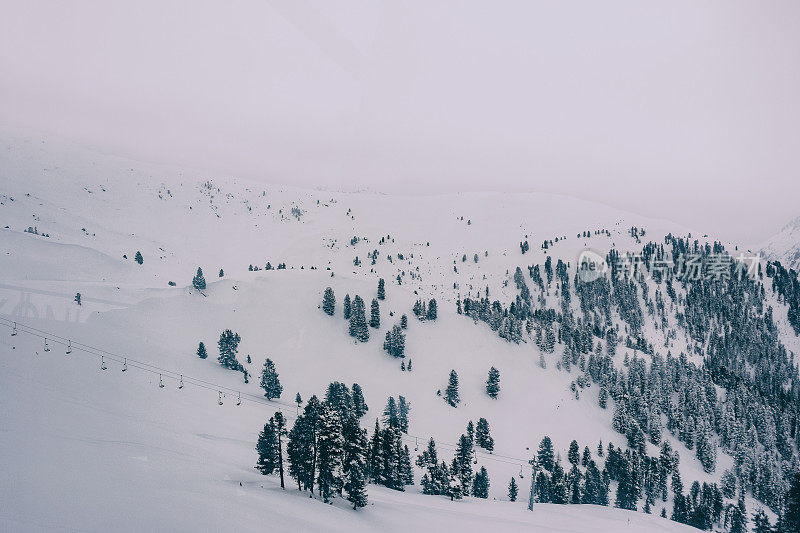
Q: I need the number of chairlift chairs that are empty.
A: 12